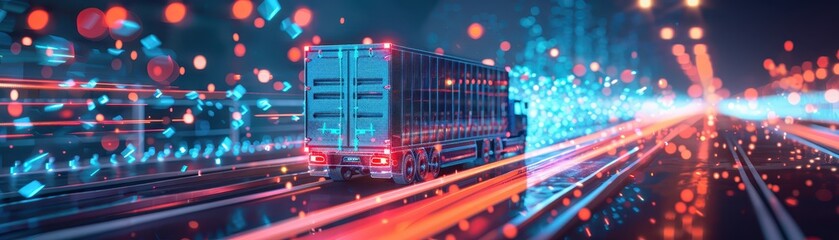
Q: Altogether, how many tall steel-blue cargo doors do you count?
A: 2